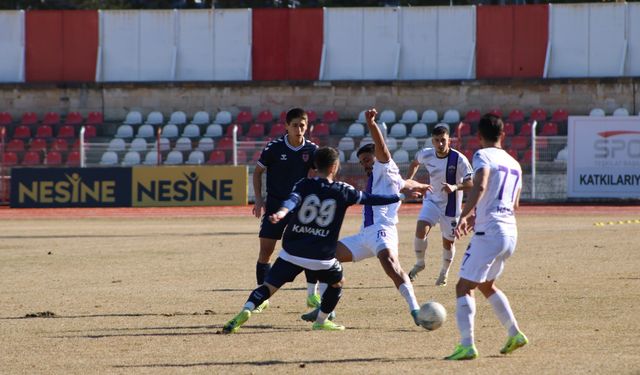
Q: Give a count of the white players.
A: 3